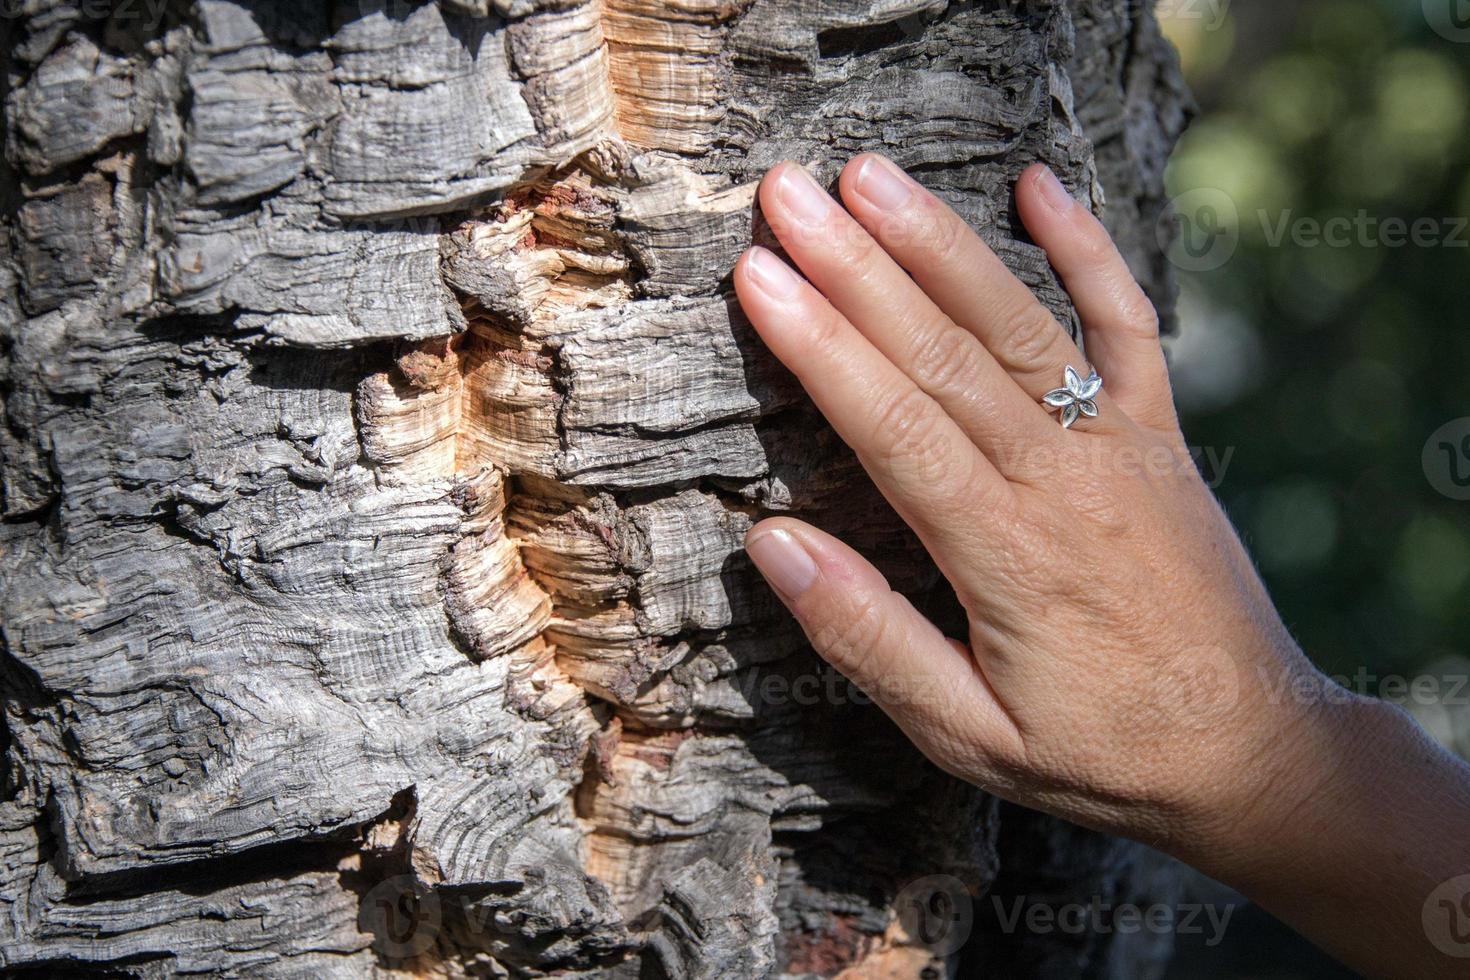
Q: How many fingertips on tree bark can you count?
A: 5